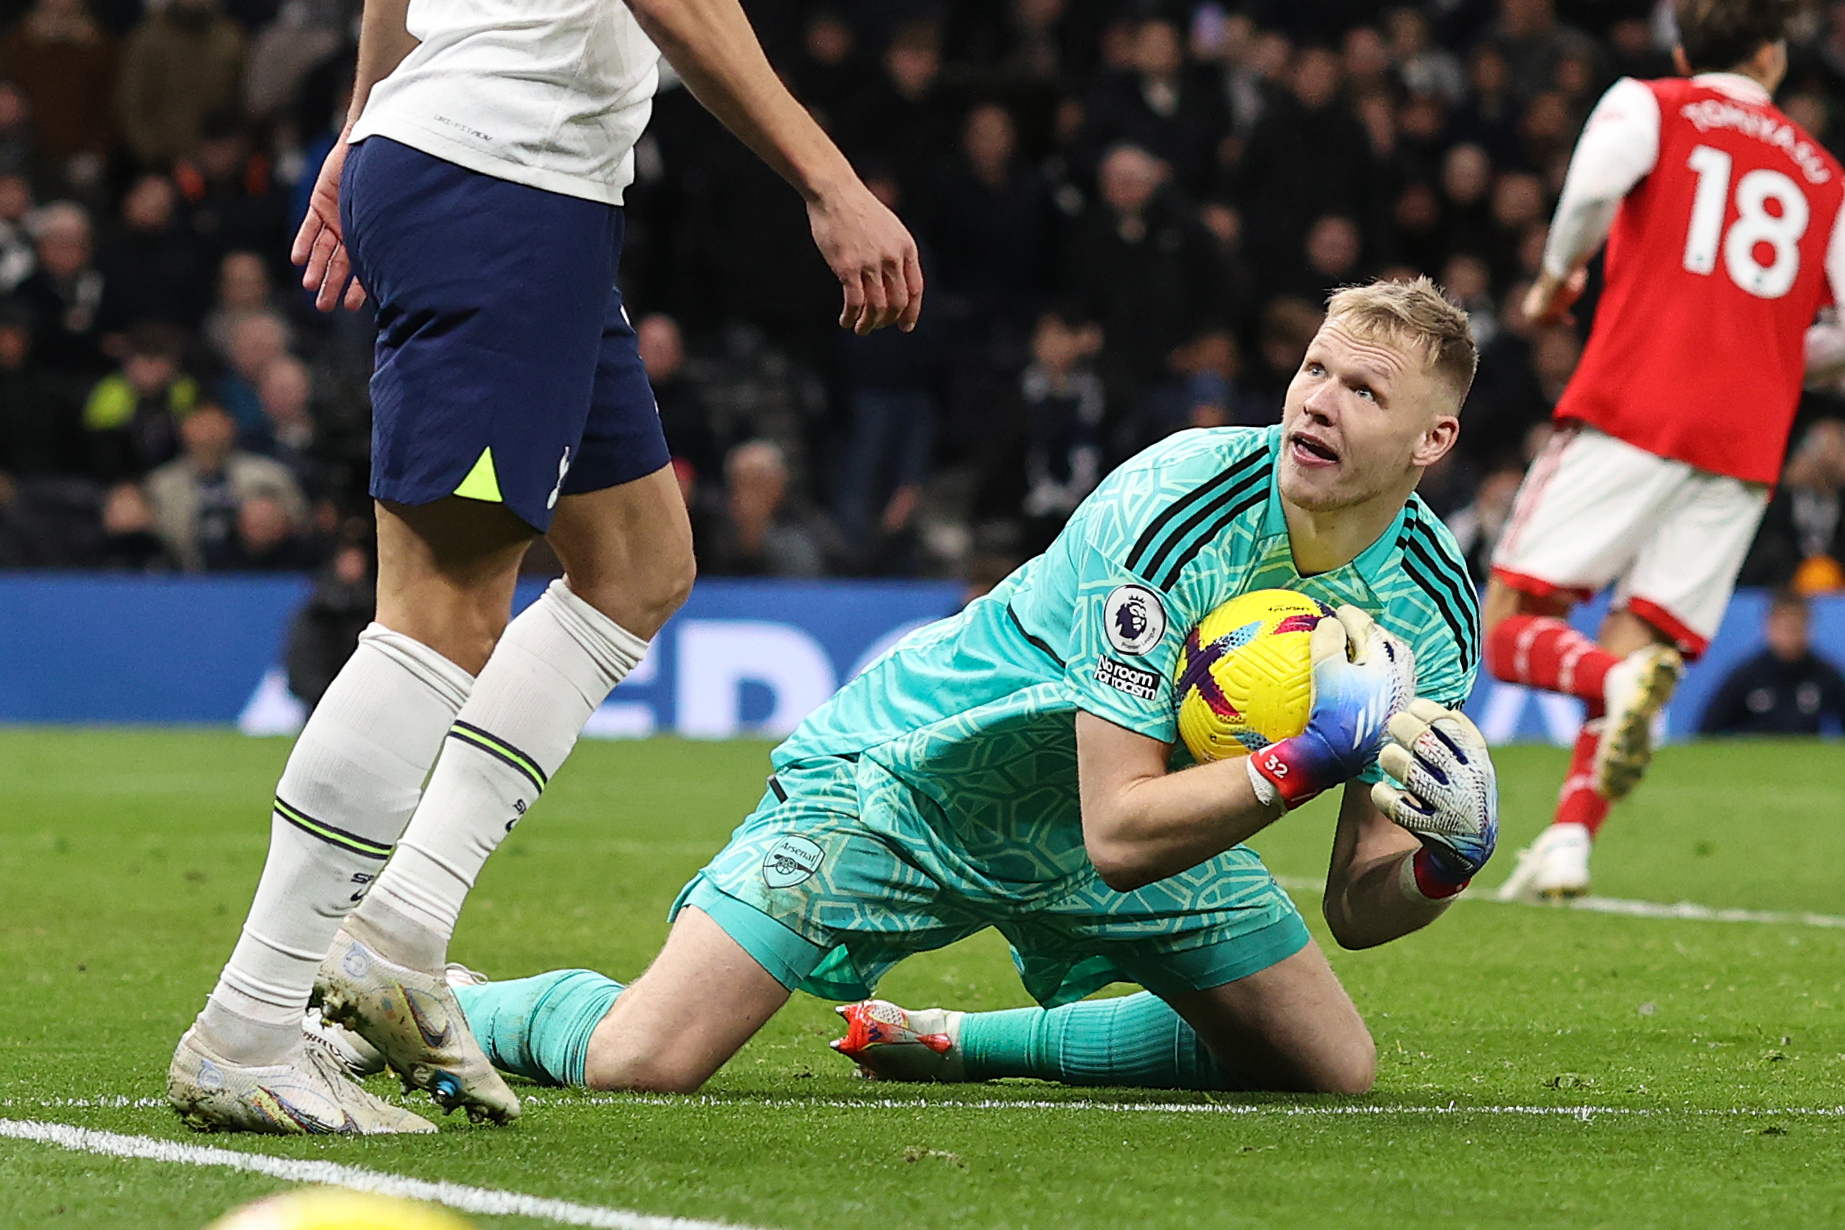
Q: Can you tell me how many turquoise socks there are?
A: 2